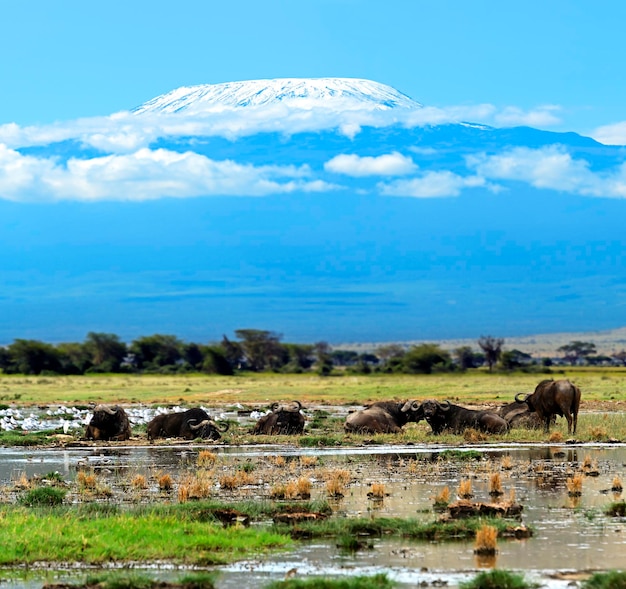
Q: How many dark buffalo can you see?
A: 7